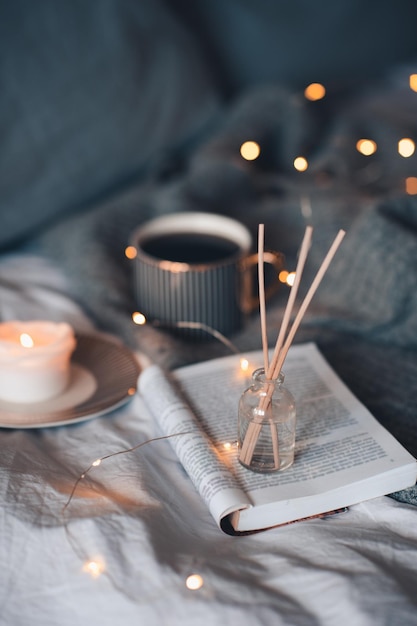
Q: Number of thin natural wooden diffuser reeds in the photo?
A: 3